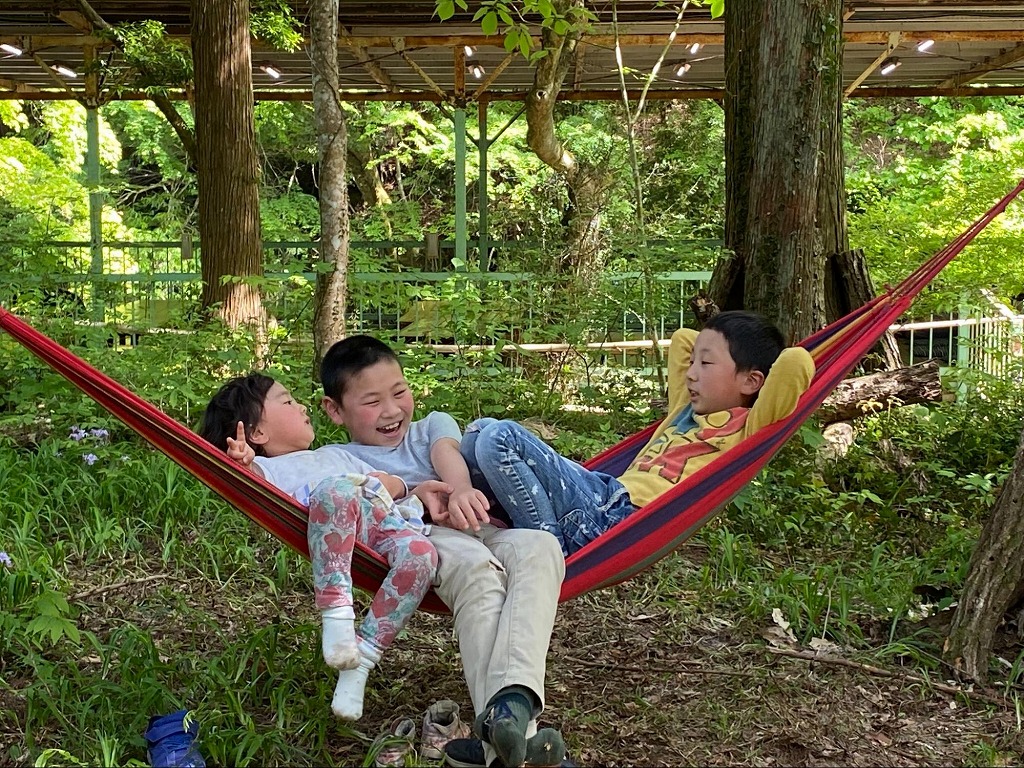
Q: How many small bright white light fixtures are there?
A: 9